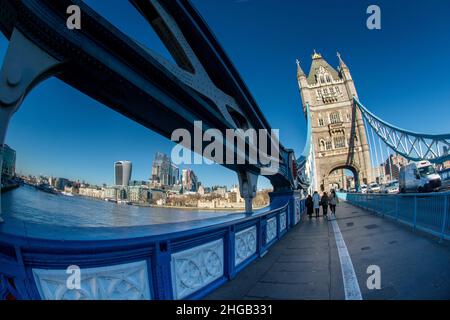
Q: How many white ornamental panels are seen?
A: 5